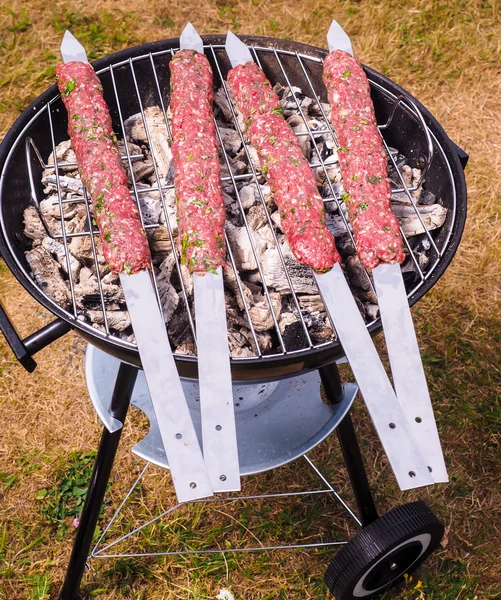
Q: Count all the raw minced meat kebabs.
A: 4